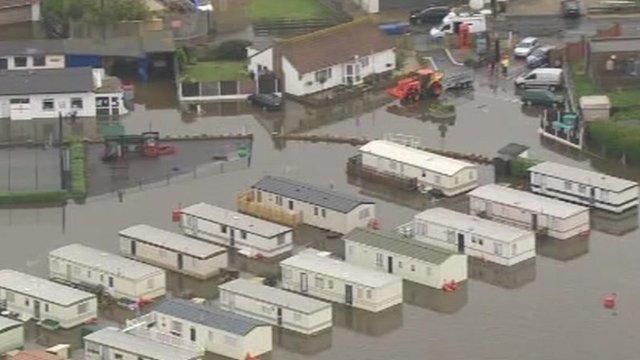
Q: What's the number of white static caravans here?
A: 15